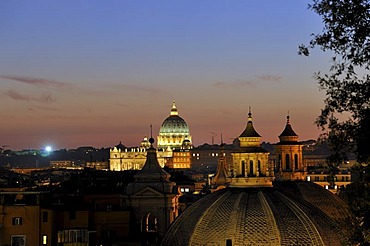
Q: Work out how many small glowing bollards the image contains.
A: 0